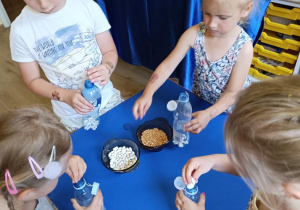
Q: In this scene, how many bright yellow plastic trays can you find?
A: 6